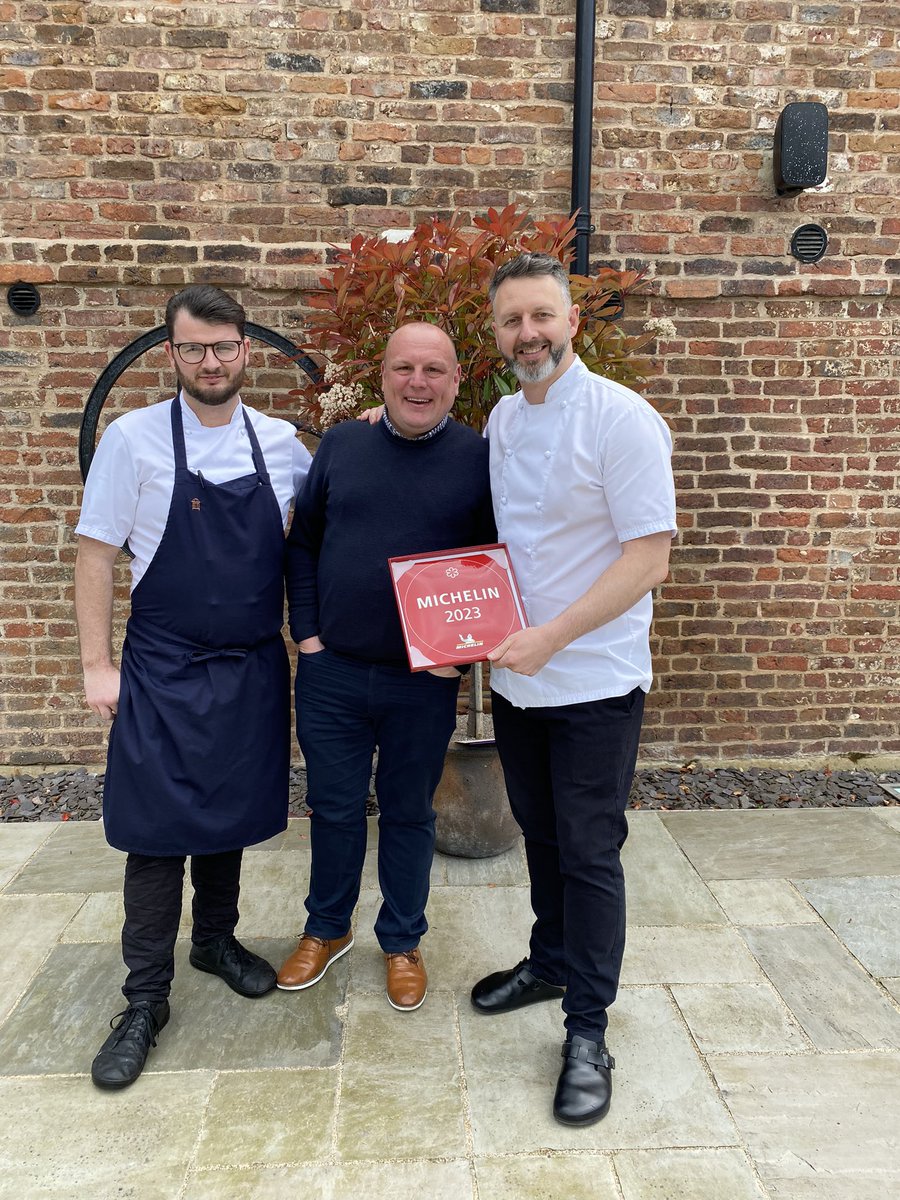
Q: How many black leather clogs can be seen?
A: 2